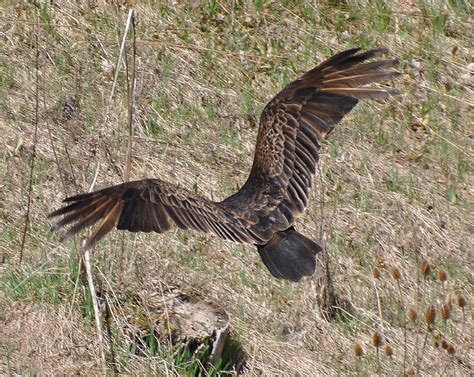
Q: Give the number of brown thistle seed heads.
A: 13